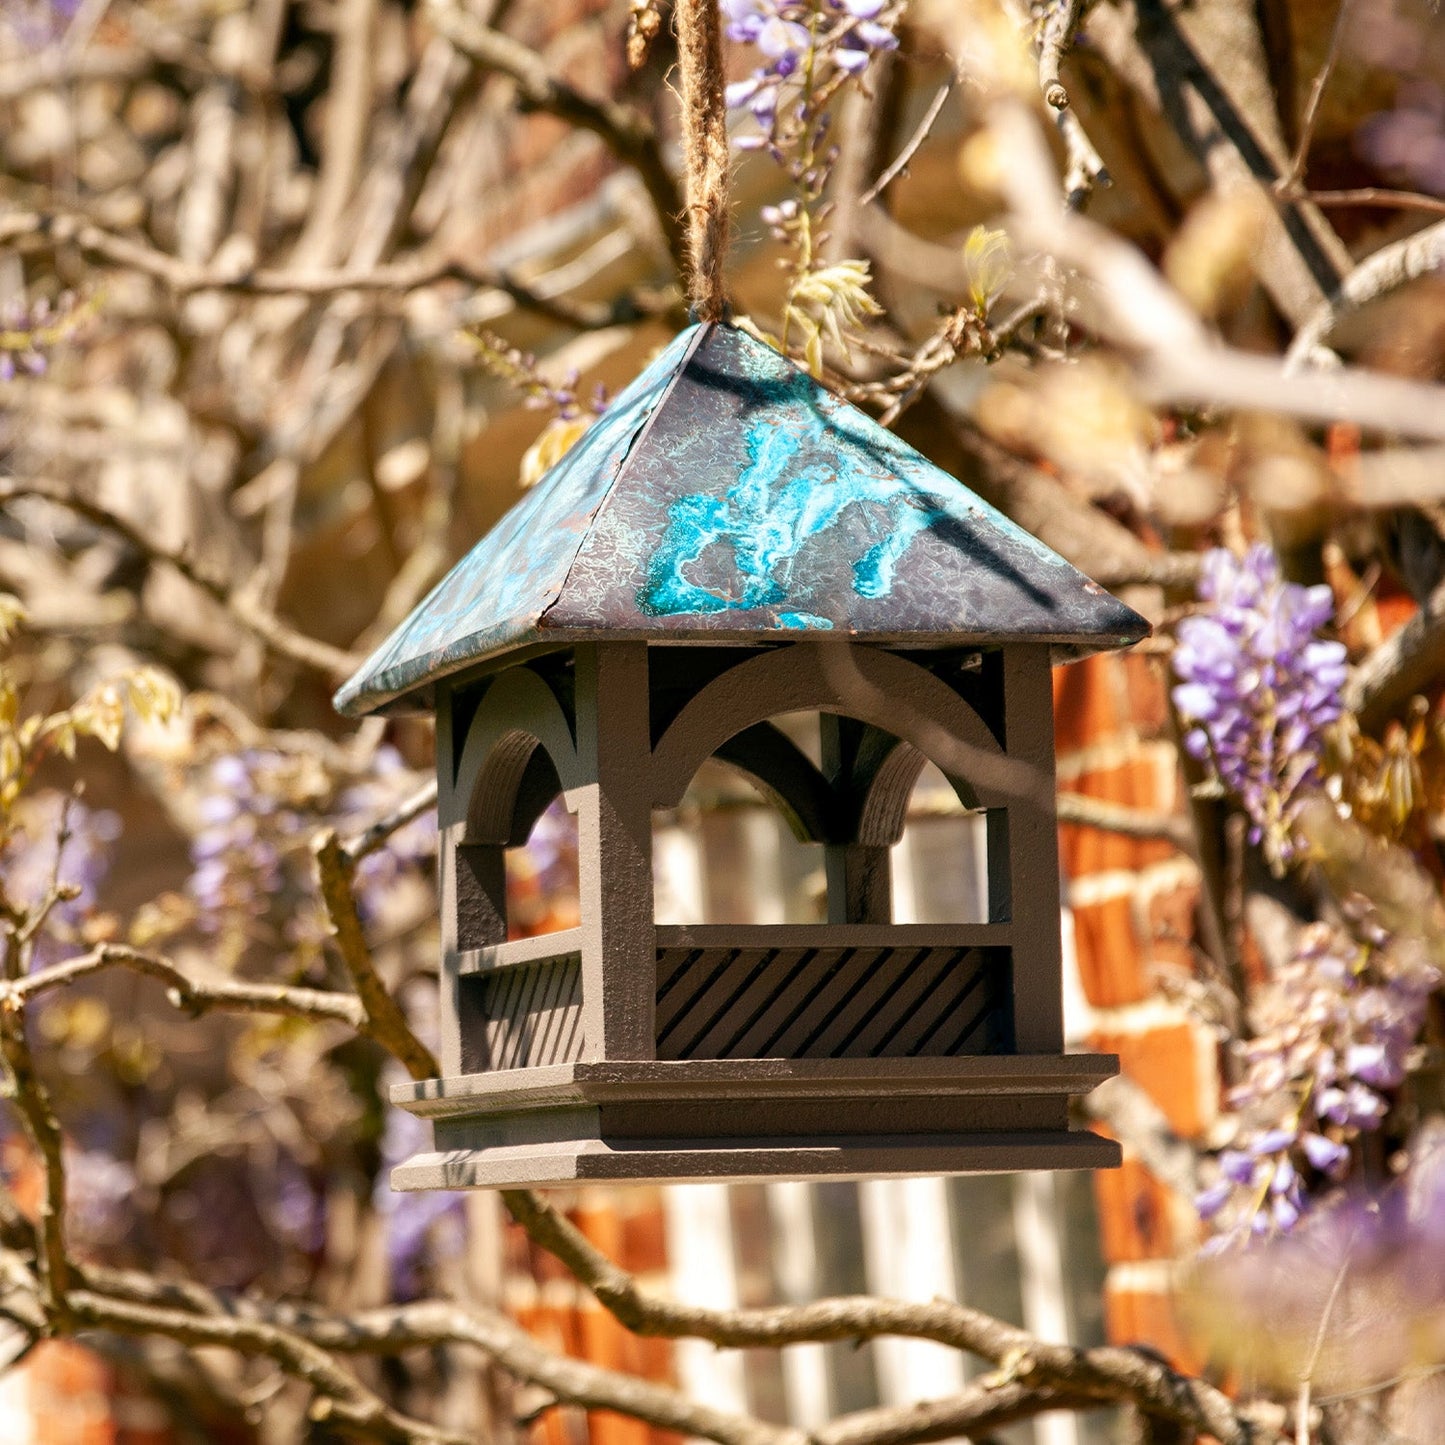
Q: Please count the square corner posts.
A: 4